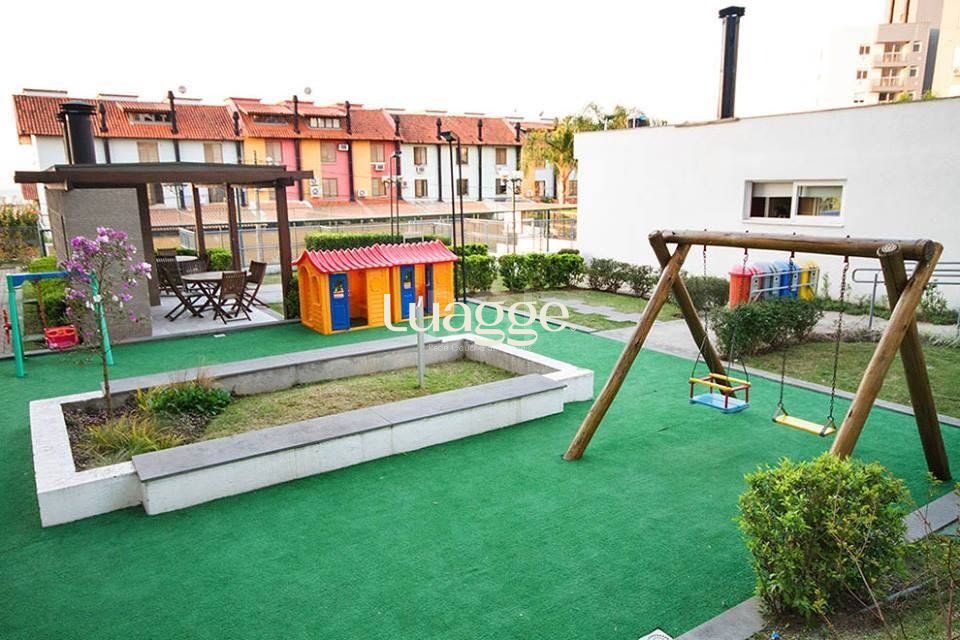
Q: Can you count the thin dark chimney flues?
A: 9